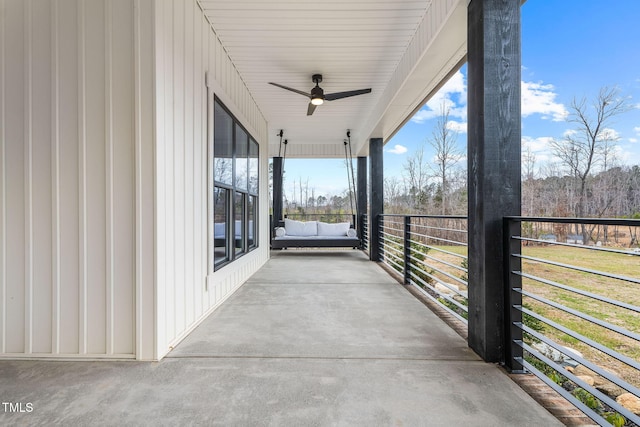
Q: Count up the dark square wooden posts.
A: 4